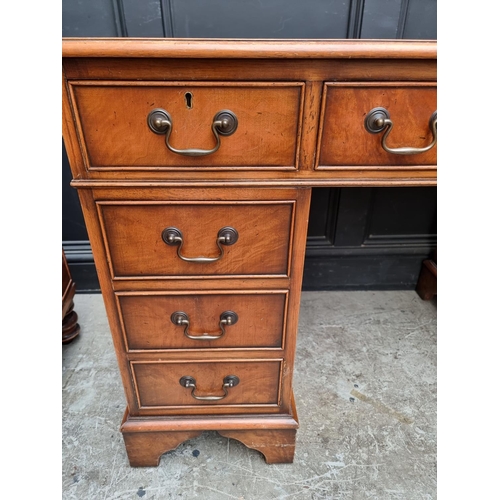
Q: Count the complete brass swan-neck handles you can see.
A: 4